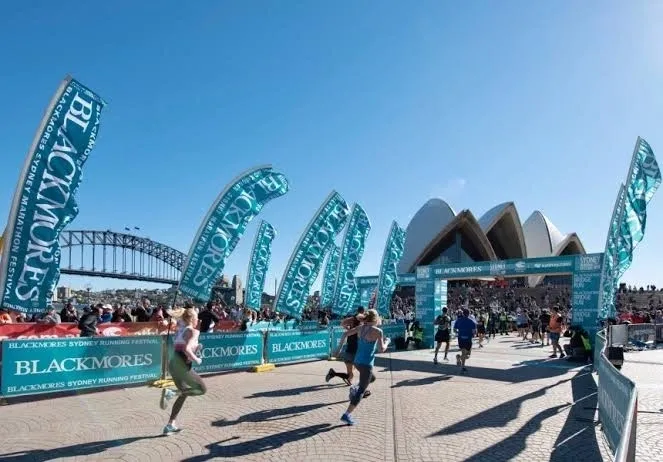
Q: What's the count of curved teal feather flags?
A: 9